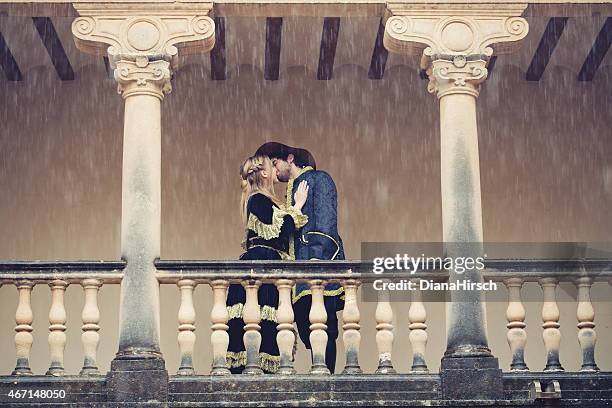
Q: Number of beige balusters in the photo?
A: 14